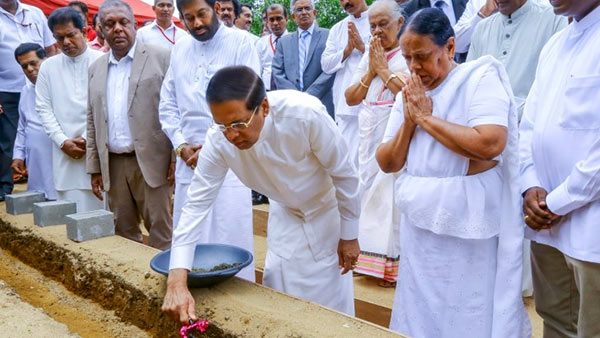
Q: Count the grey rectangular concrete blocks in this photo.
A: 3